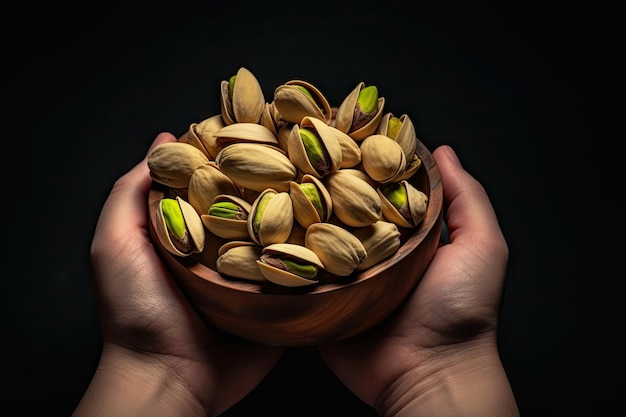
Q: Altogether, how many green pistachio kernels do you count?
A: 11